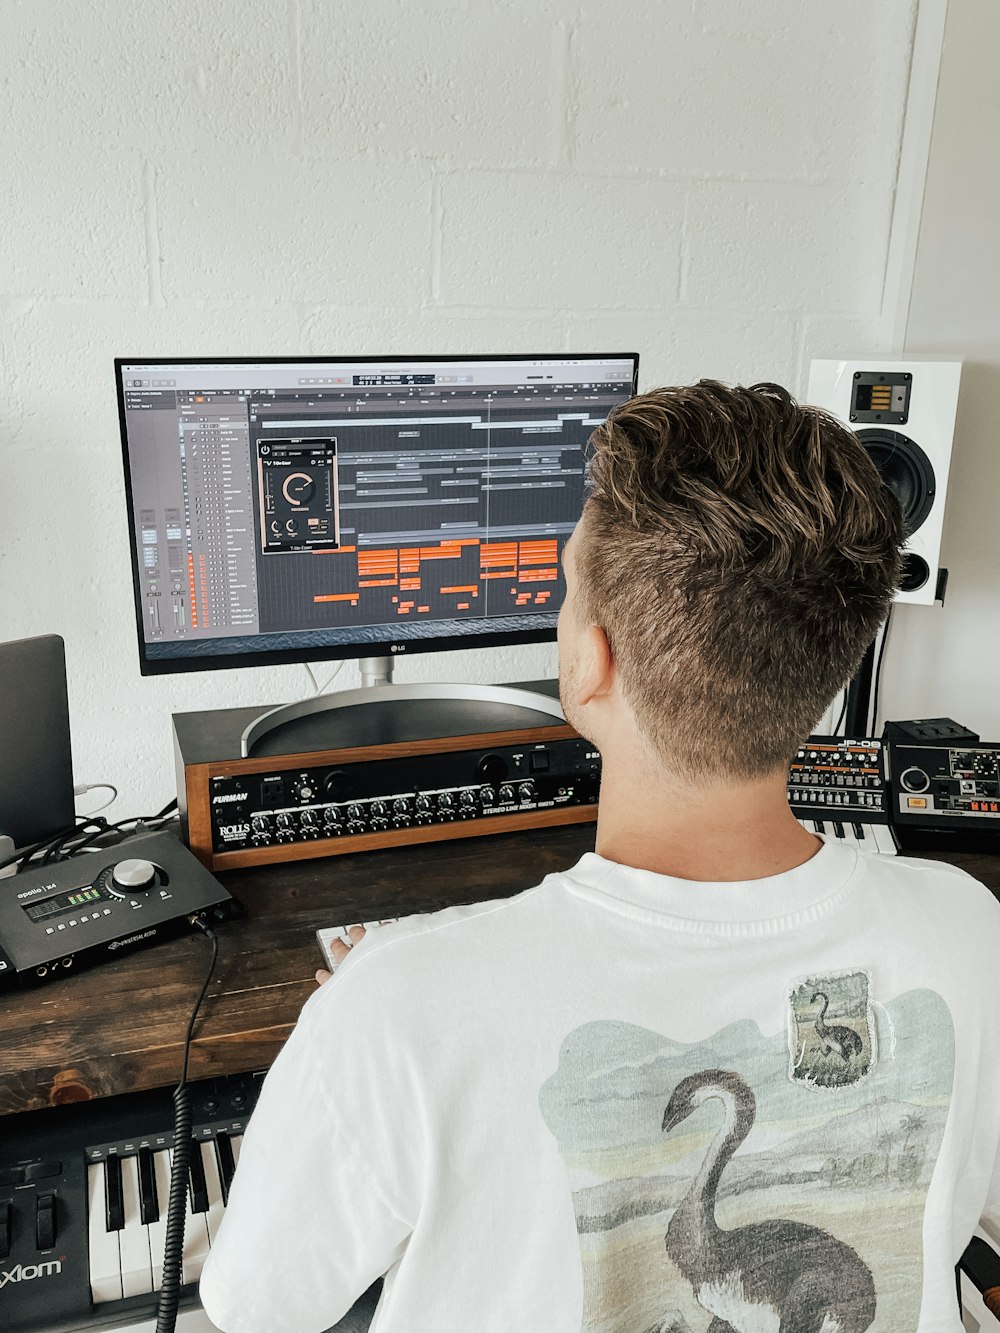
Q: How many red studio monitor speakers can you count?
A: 0